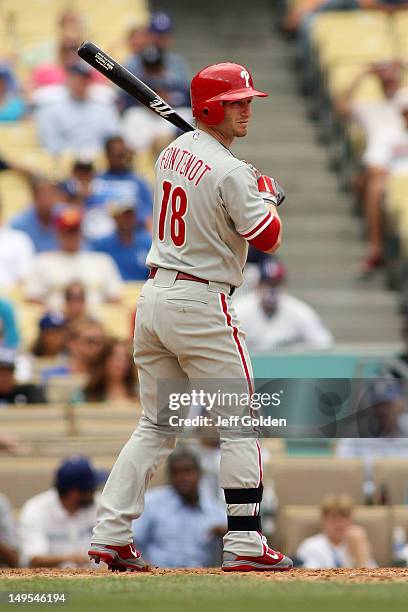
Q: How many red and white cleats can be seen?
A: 2